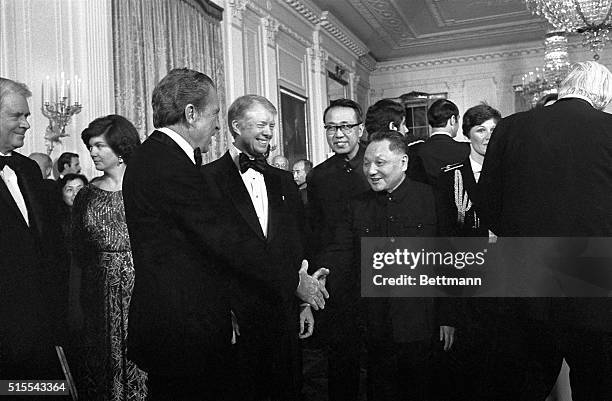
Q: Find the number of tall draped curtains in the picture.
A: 1